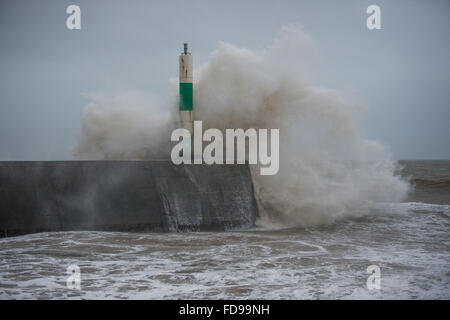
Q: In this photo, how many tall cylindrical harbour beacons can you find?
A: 1